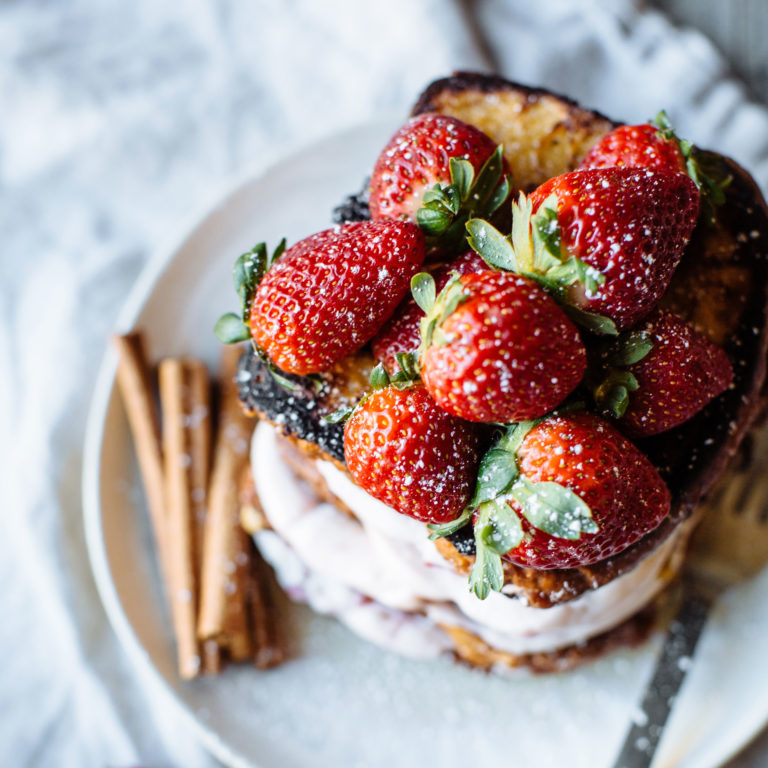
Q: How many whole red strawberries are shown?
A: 9